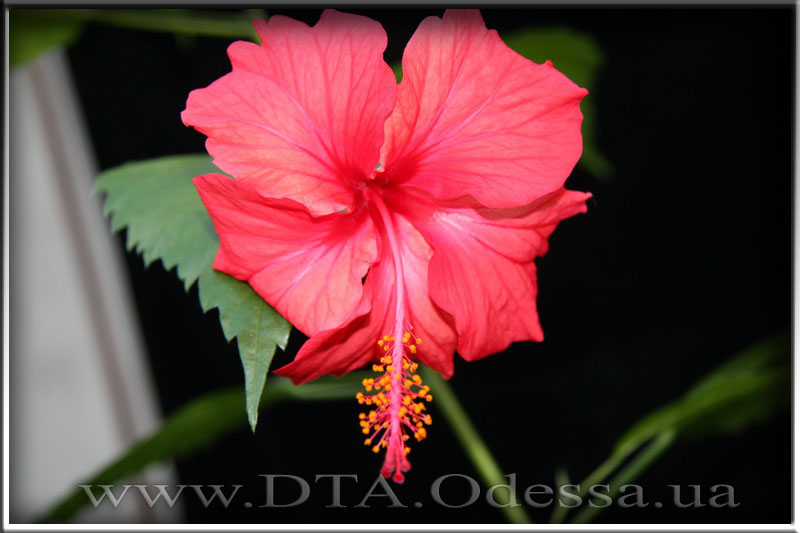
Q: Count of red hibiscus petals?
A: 5